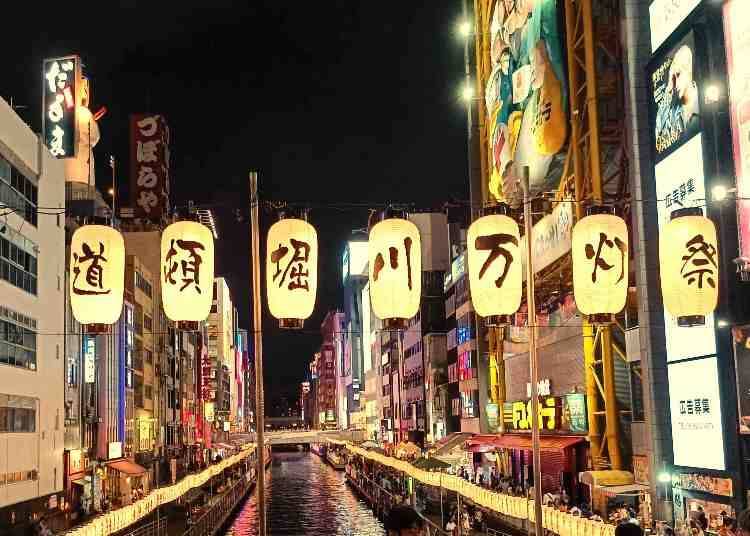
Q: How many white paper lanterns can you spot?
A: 7